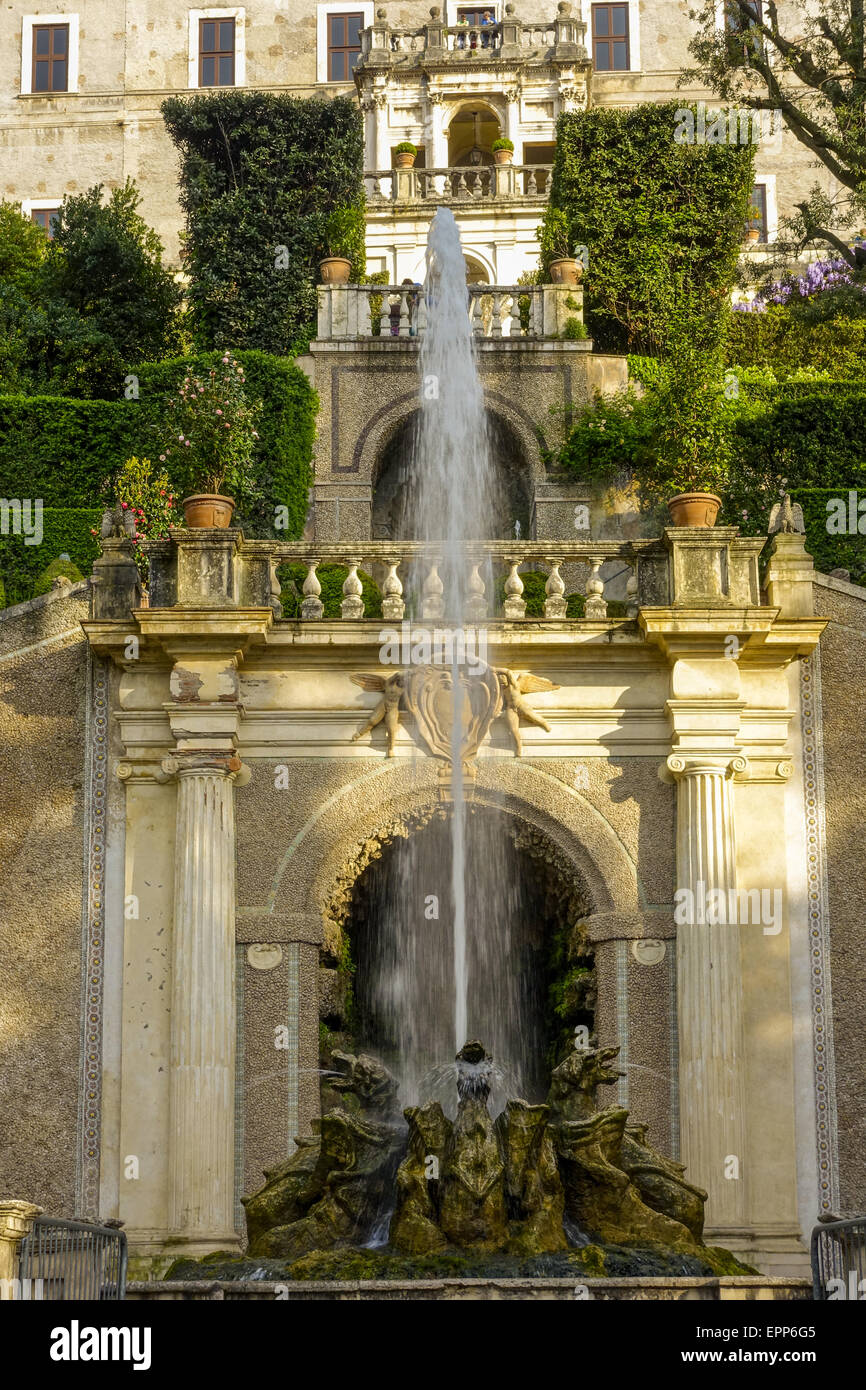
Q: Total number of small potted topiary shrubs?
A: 2